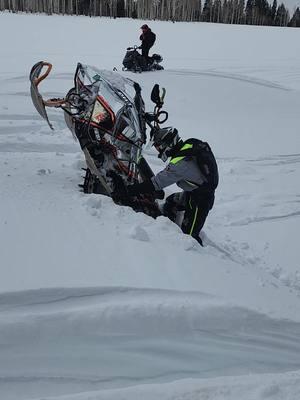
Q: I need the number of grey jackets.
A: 1